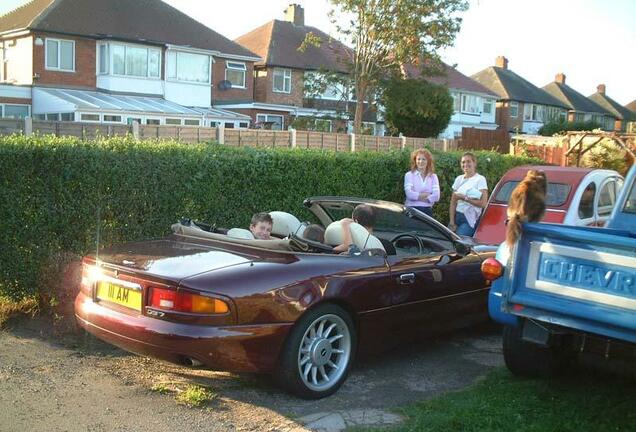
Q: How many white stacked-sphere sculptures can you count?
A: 0